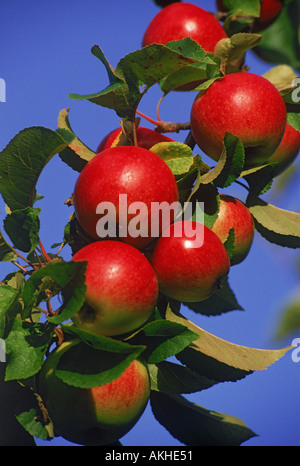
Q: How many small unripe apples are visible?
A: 0